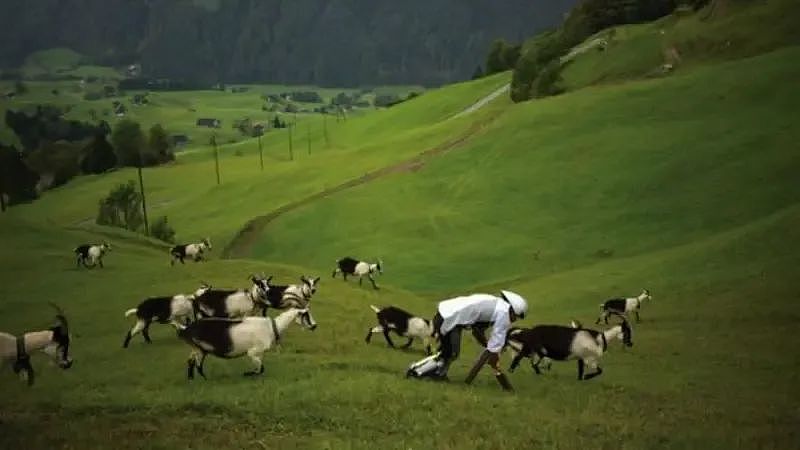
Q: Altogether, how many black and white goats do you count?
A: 11